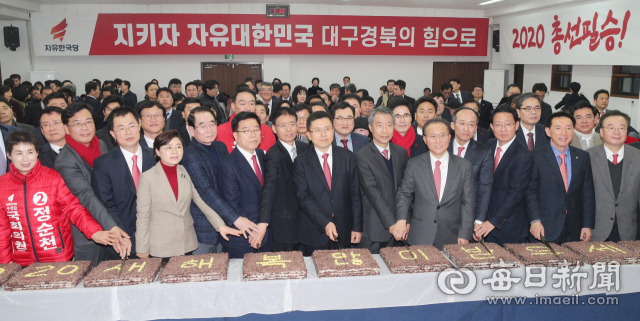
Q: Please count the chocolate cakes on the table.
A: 11